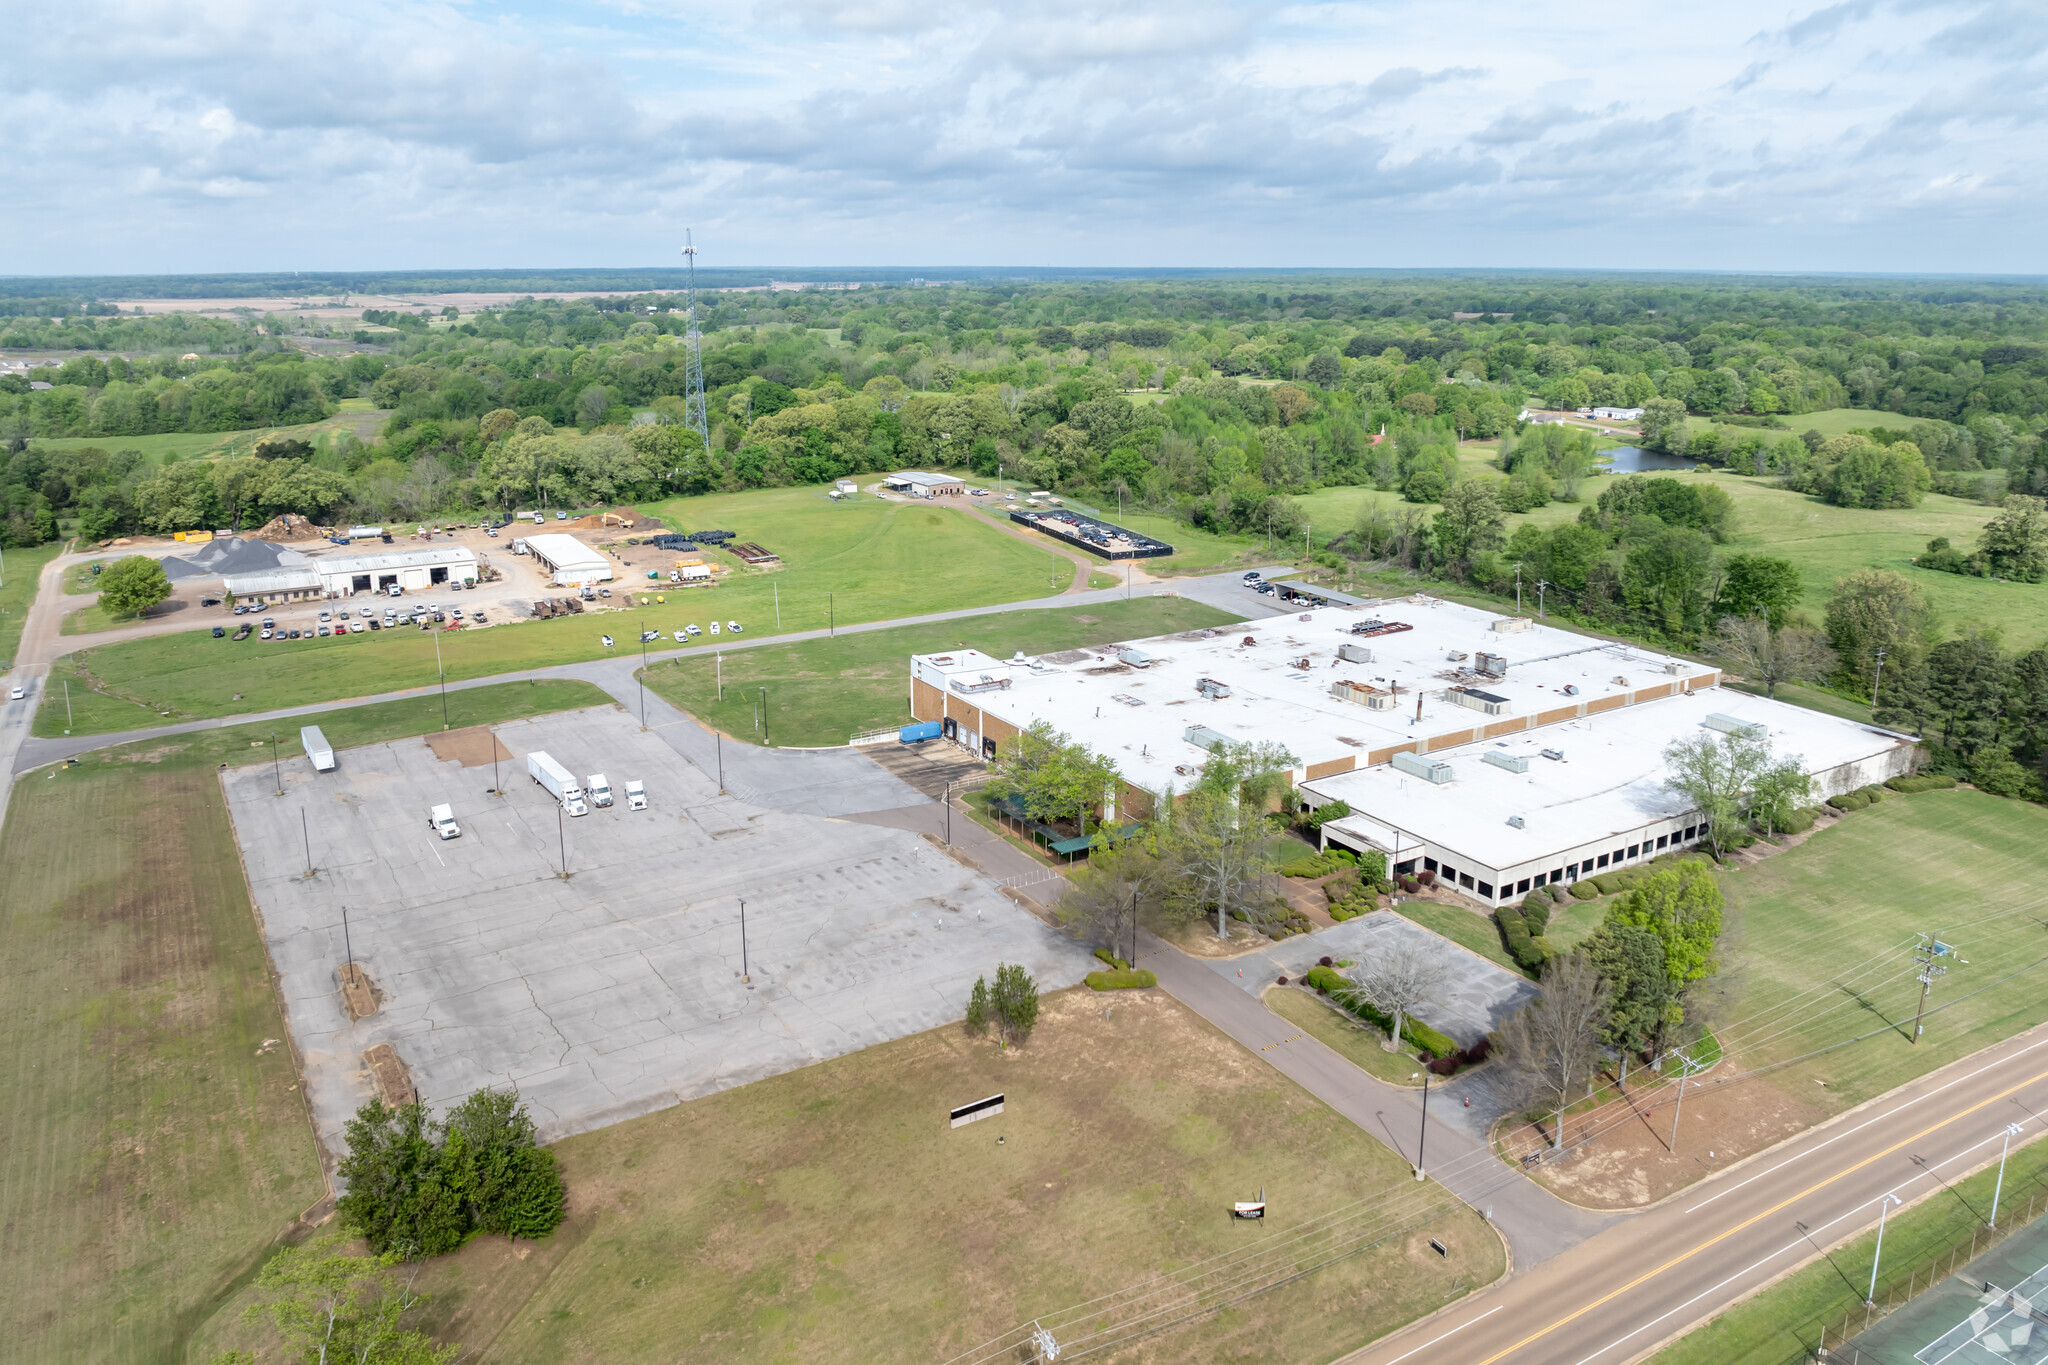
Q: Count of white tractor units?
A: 4